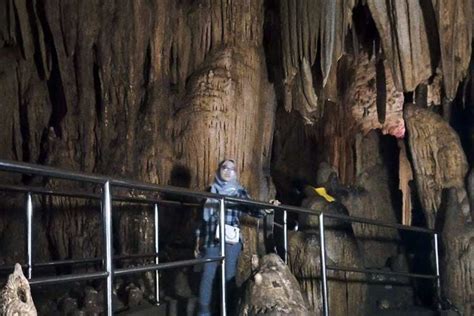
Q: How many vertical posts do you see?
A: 7